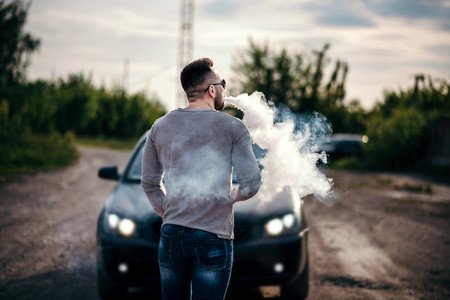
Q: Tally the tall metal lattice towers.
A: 1